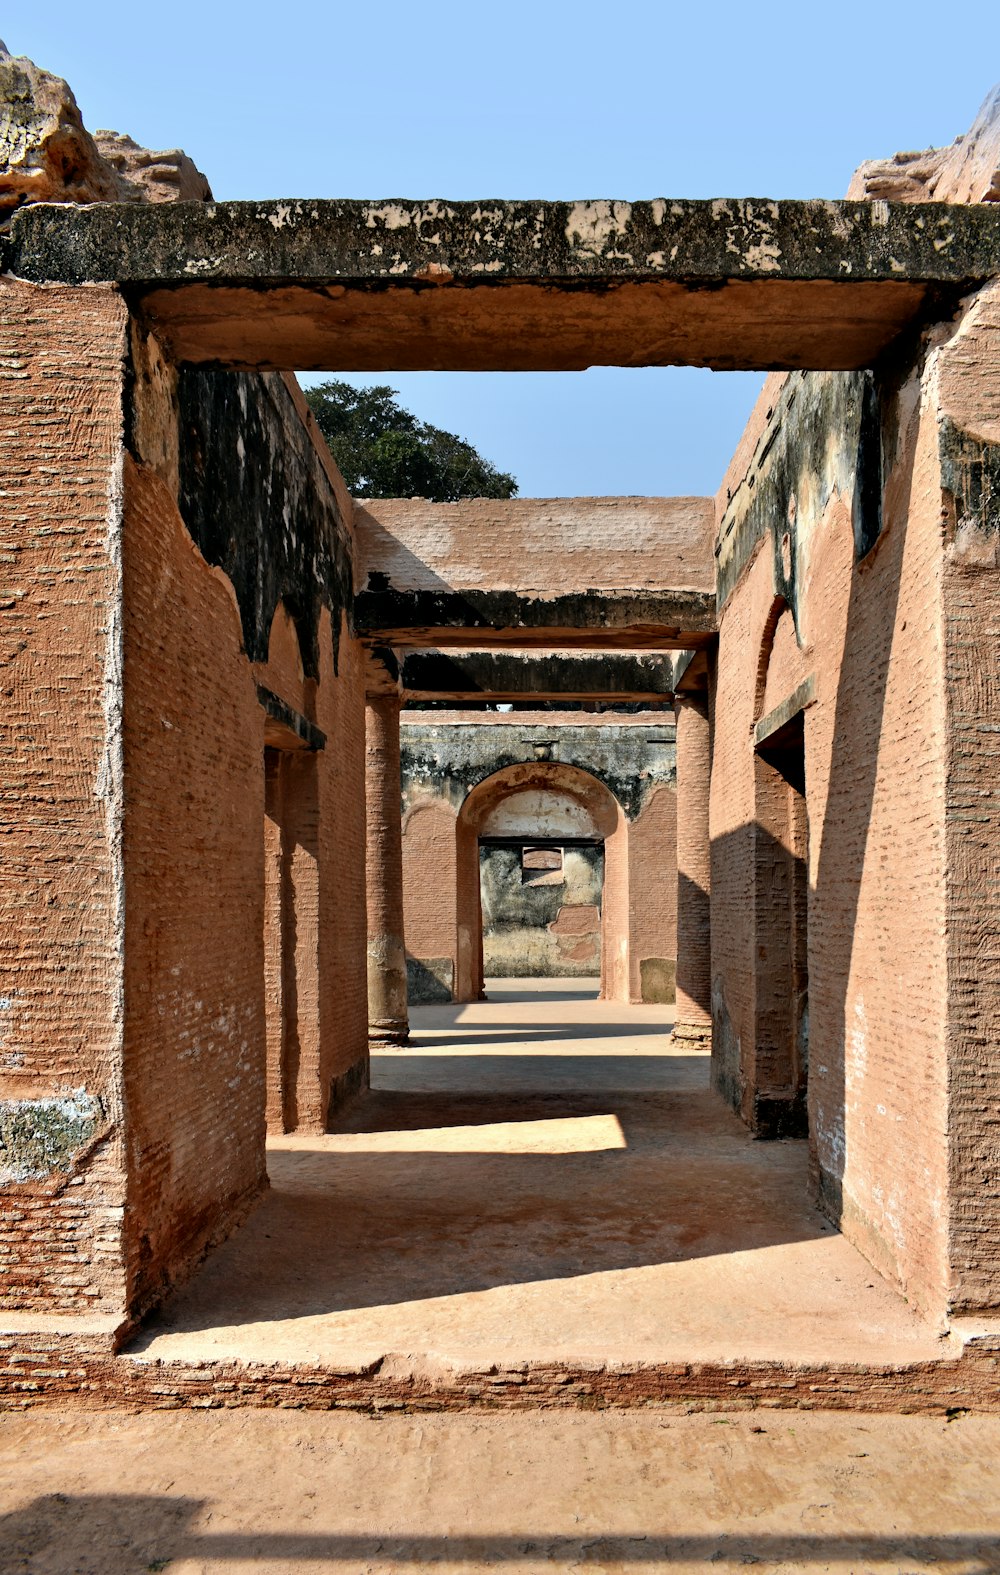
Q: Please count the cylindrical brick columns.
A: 2